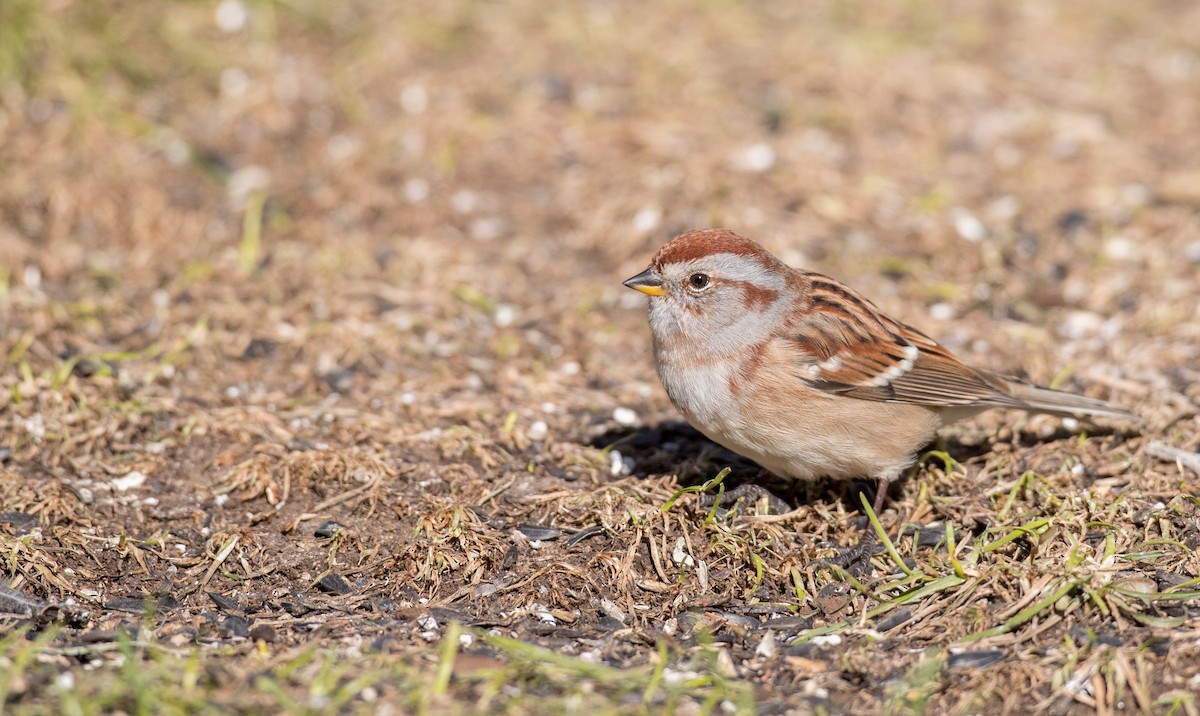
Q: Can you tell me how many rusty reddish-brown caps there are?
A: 1